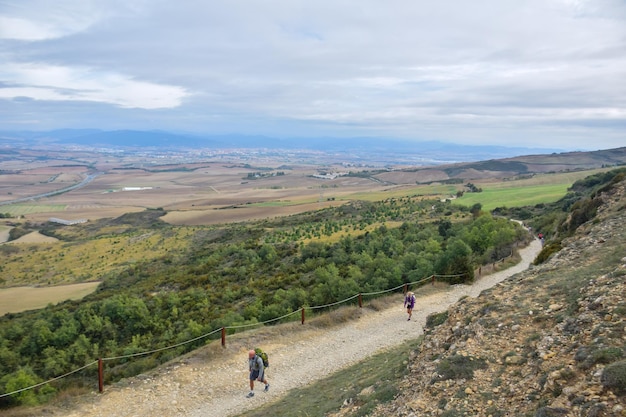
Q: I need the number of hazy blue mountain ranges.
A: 1